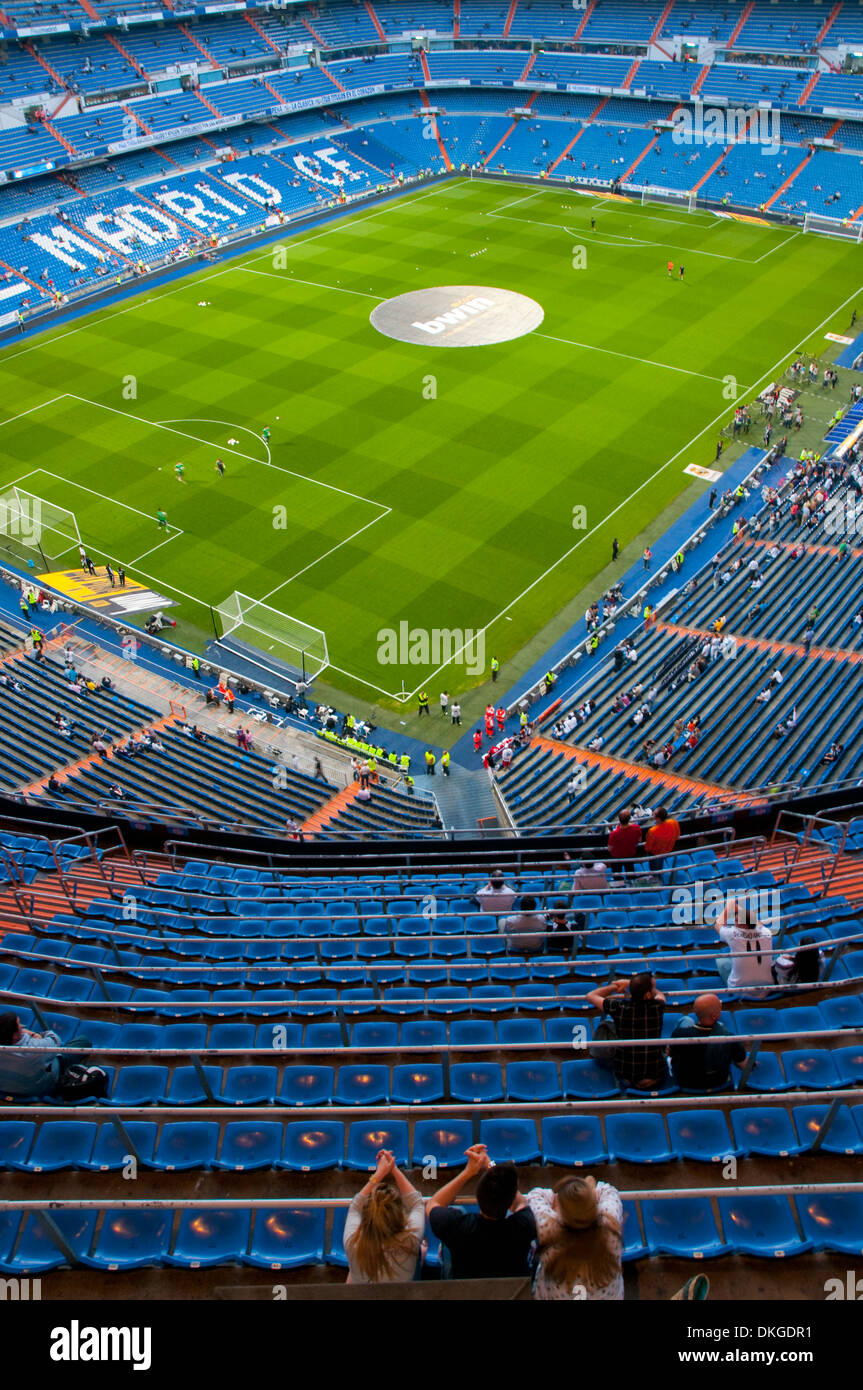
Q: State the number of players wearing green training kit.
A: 3